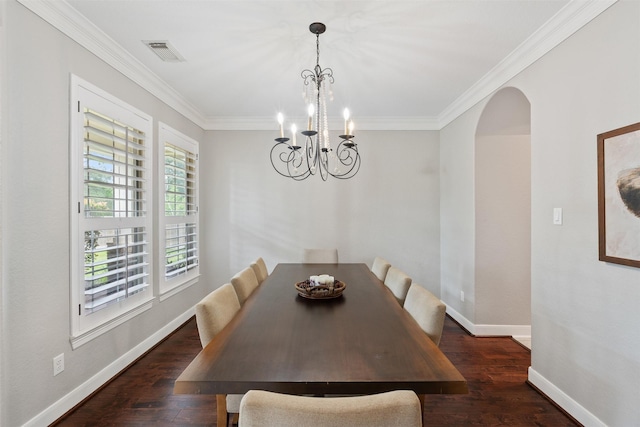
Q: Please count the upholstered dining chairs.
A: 8